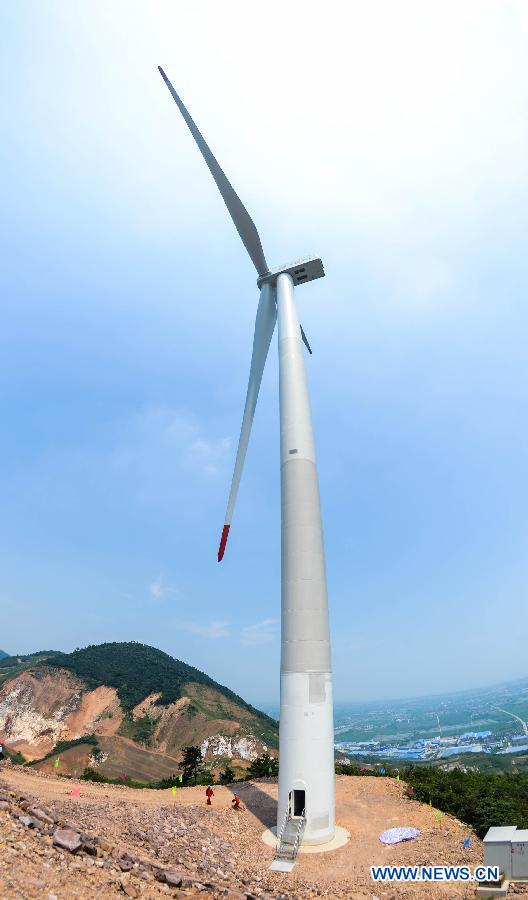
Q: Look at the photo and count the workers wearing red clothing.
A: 2